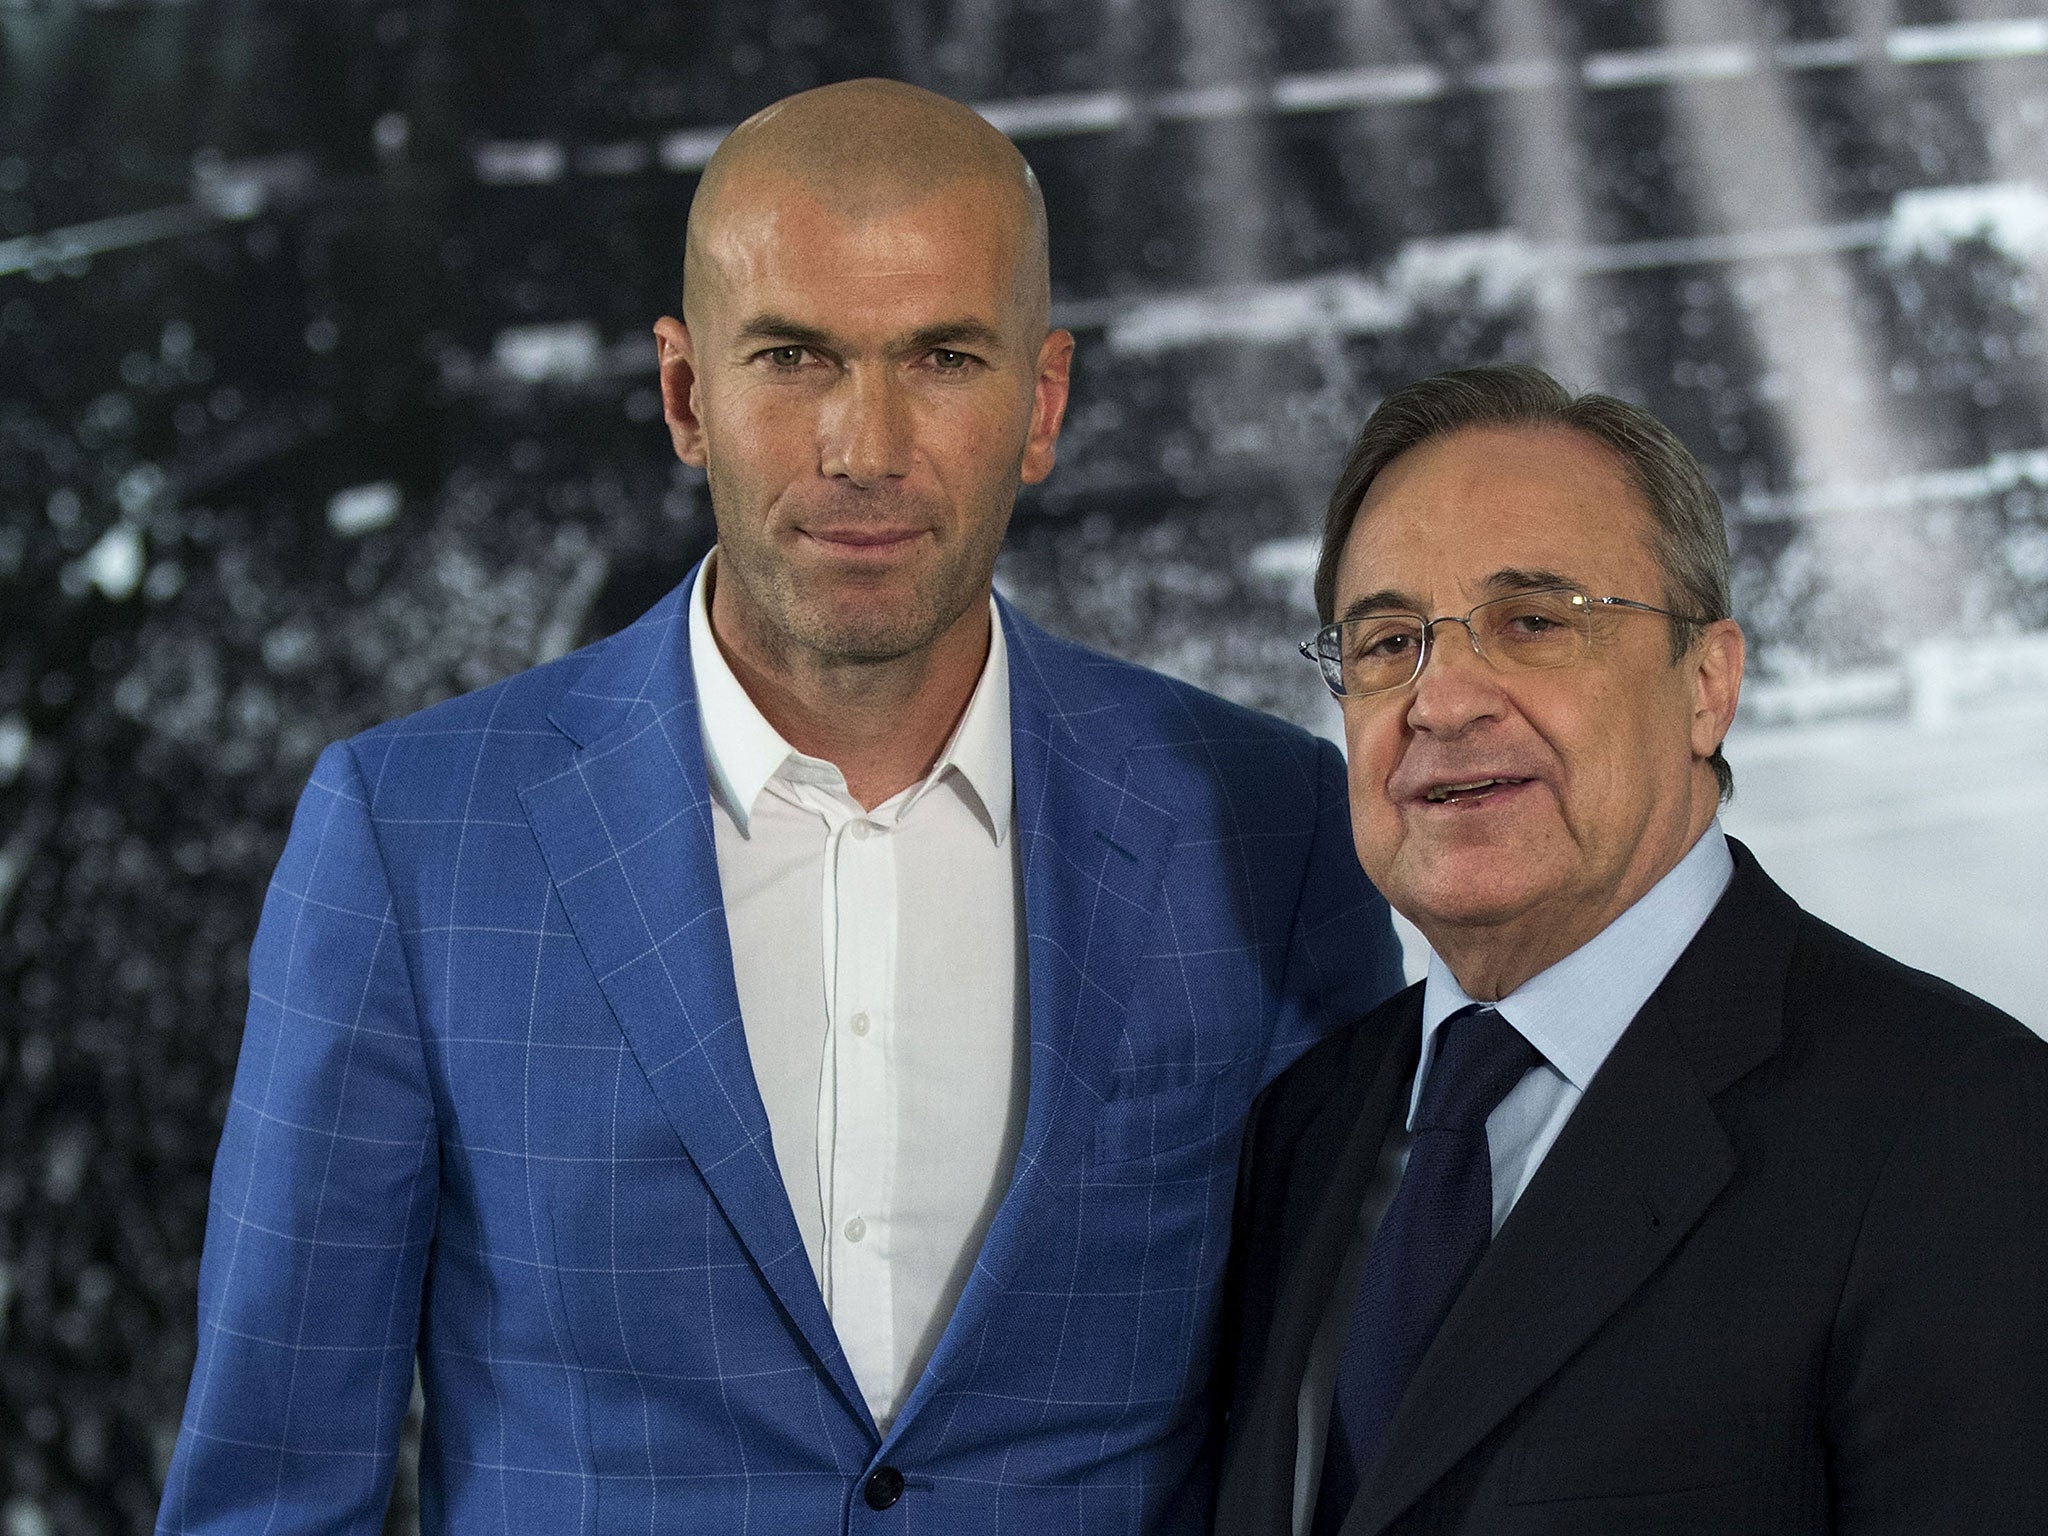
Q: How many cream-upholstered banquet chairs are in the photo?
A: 0